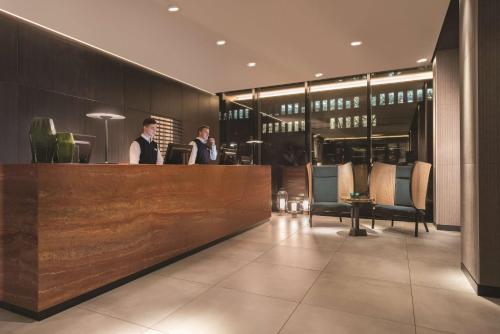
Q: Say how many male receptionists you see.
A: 2